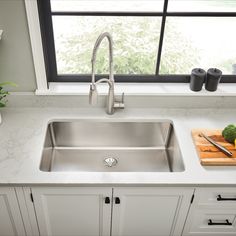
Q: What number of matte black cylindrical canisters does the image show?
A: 2